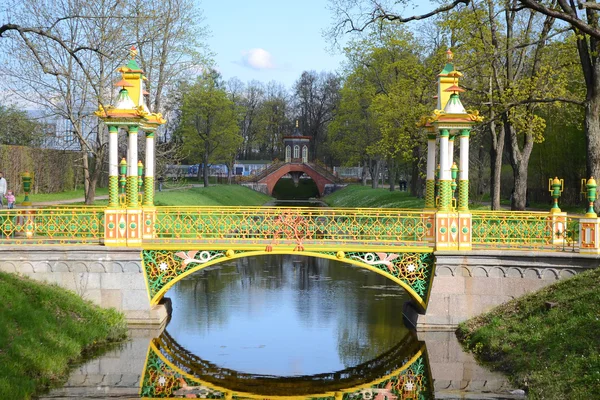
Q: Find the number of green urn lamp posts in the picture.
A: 3